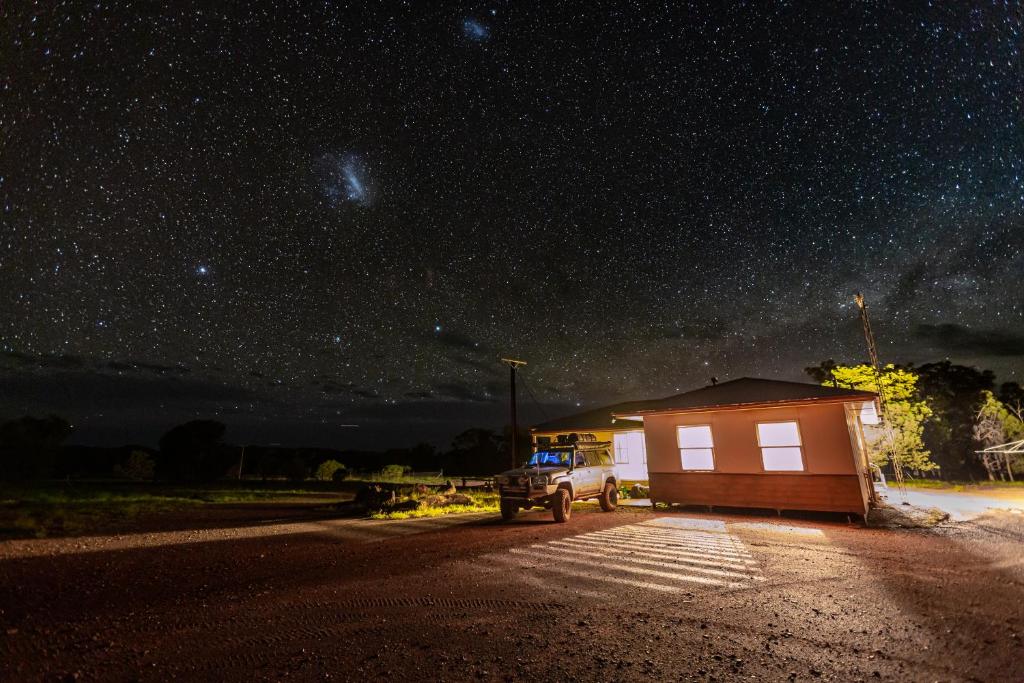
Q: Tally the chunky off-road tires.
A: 3